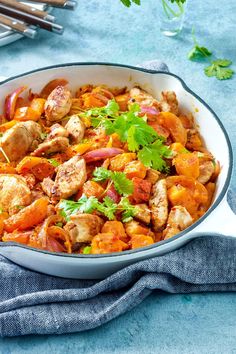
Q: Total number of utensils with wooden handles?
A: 4